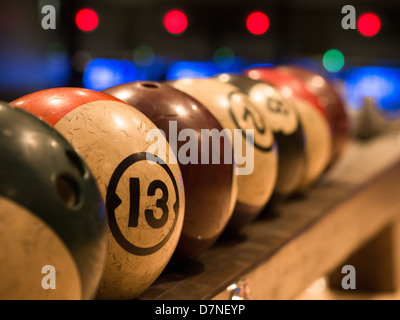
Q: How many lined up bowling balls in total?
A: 7